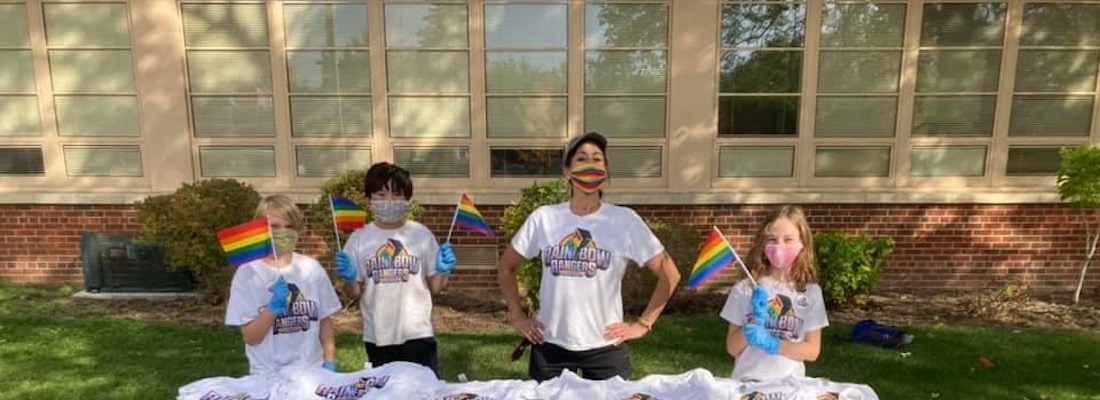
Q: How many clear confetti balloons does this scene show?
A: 0